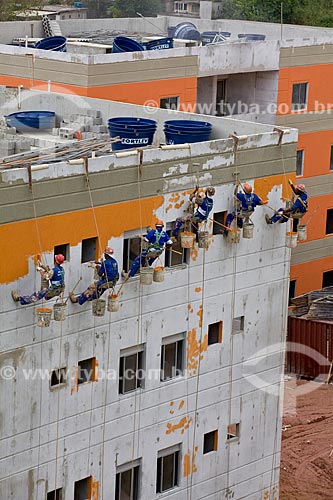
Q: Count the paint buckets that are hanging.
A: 12